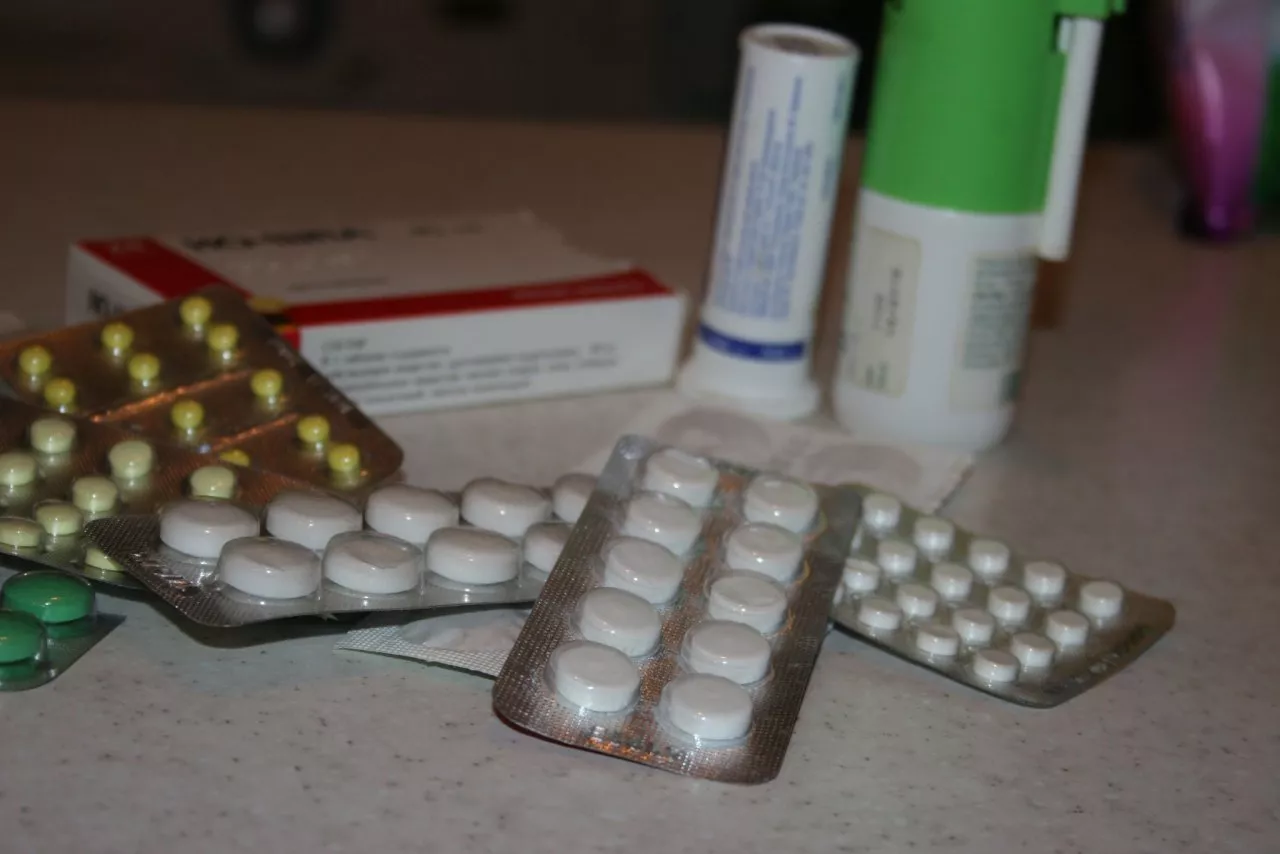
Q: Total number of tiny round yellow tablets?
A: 11